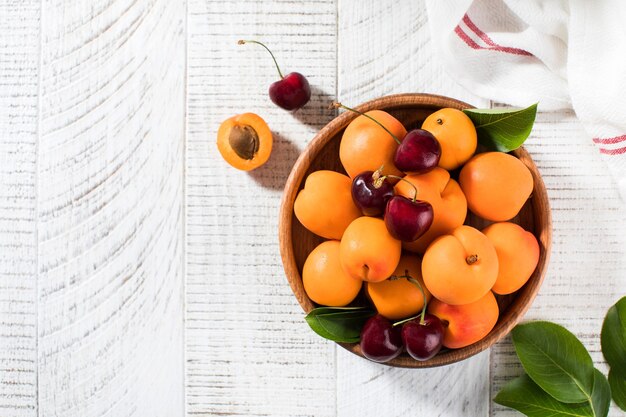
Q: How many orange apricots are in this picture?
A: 12